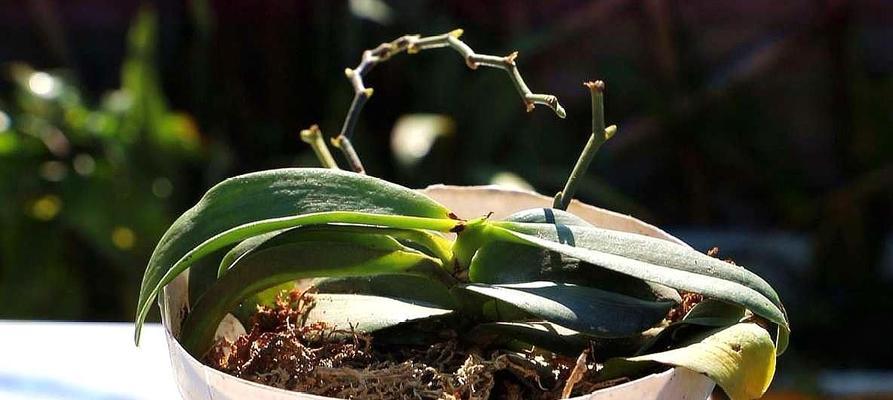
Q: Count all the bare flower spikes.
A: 3